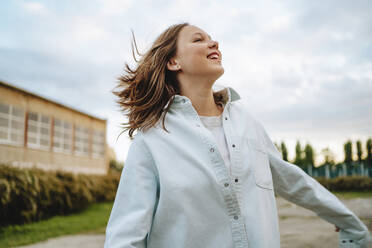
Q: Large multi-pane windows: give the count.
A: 5